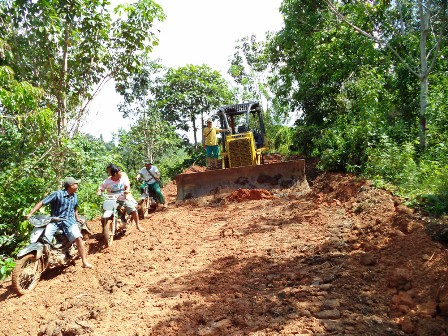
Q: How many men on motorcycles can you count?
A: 3